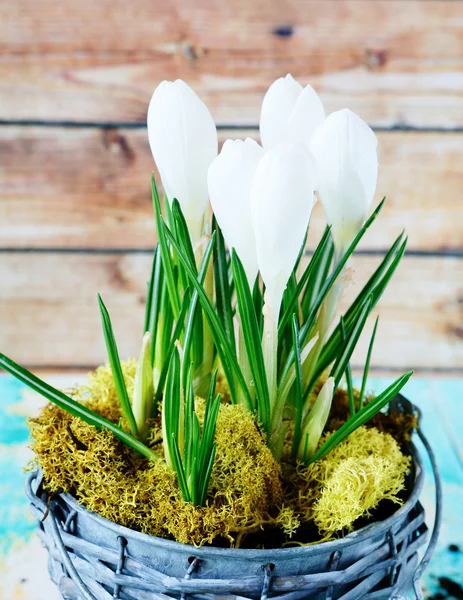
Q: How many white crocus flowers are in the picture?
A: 5